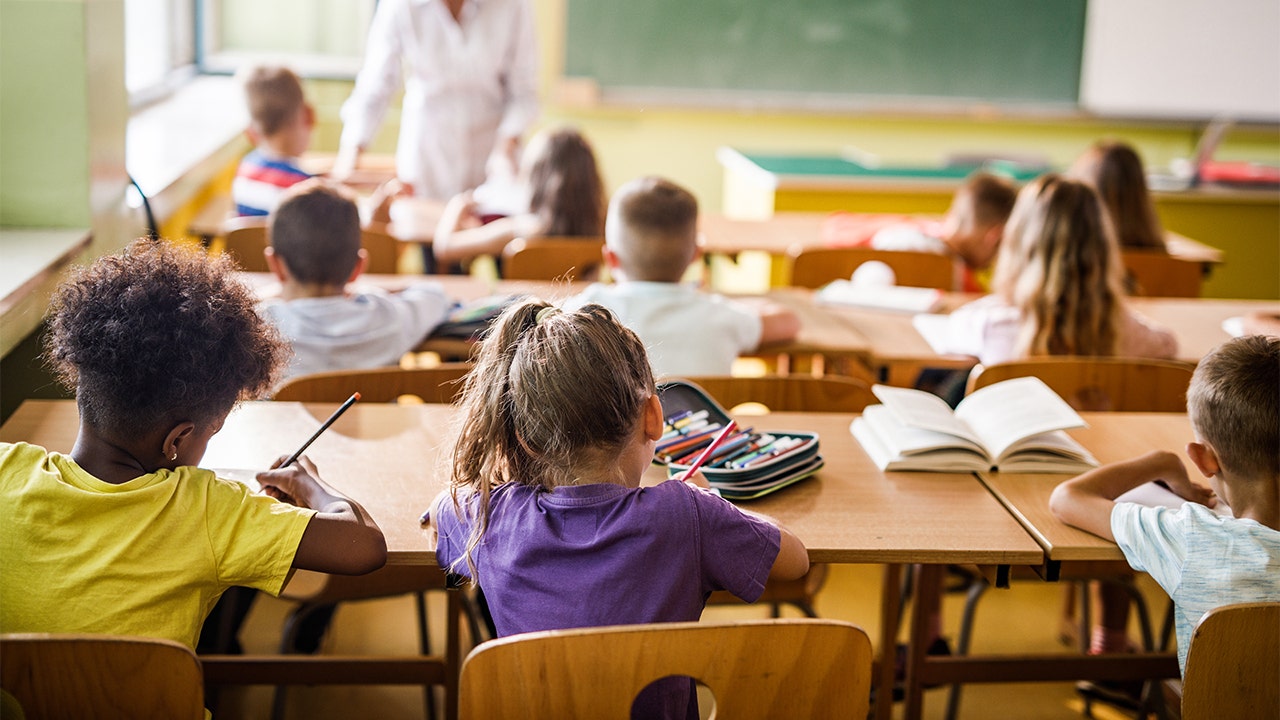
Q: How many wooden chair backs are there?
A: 10